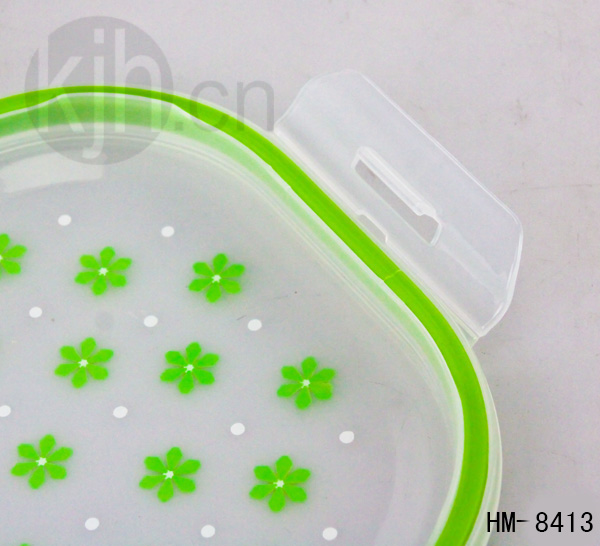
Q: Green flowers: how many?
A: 9